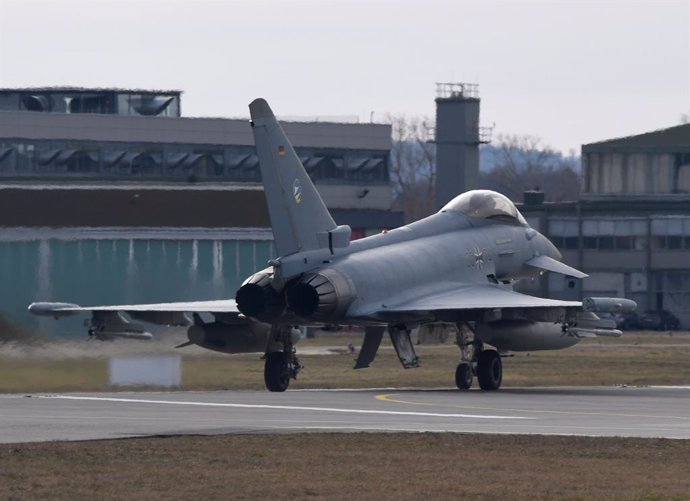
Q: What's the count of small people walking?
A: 0